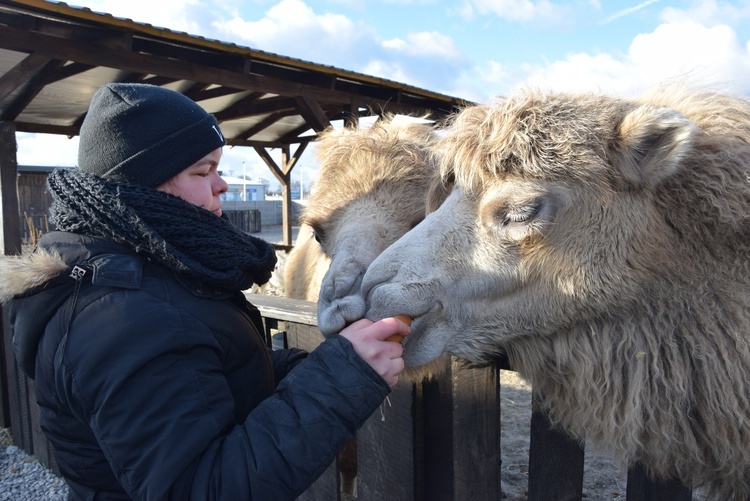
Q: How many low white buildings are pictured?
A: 1